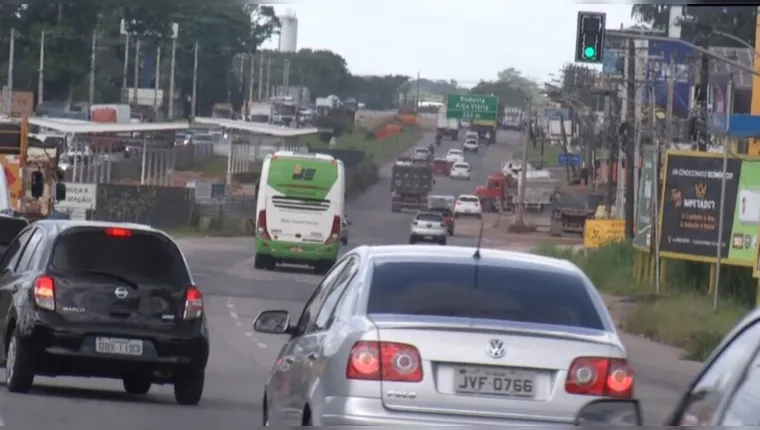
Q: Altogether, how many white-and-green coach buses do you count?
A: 1